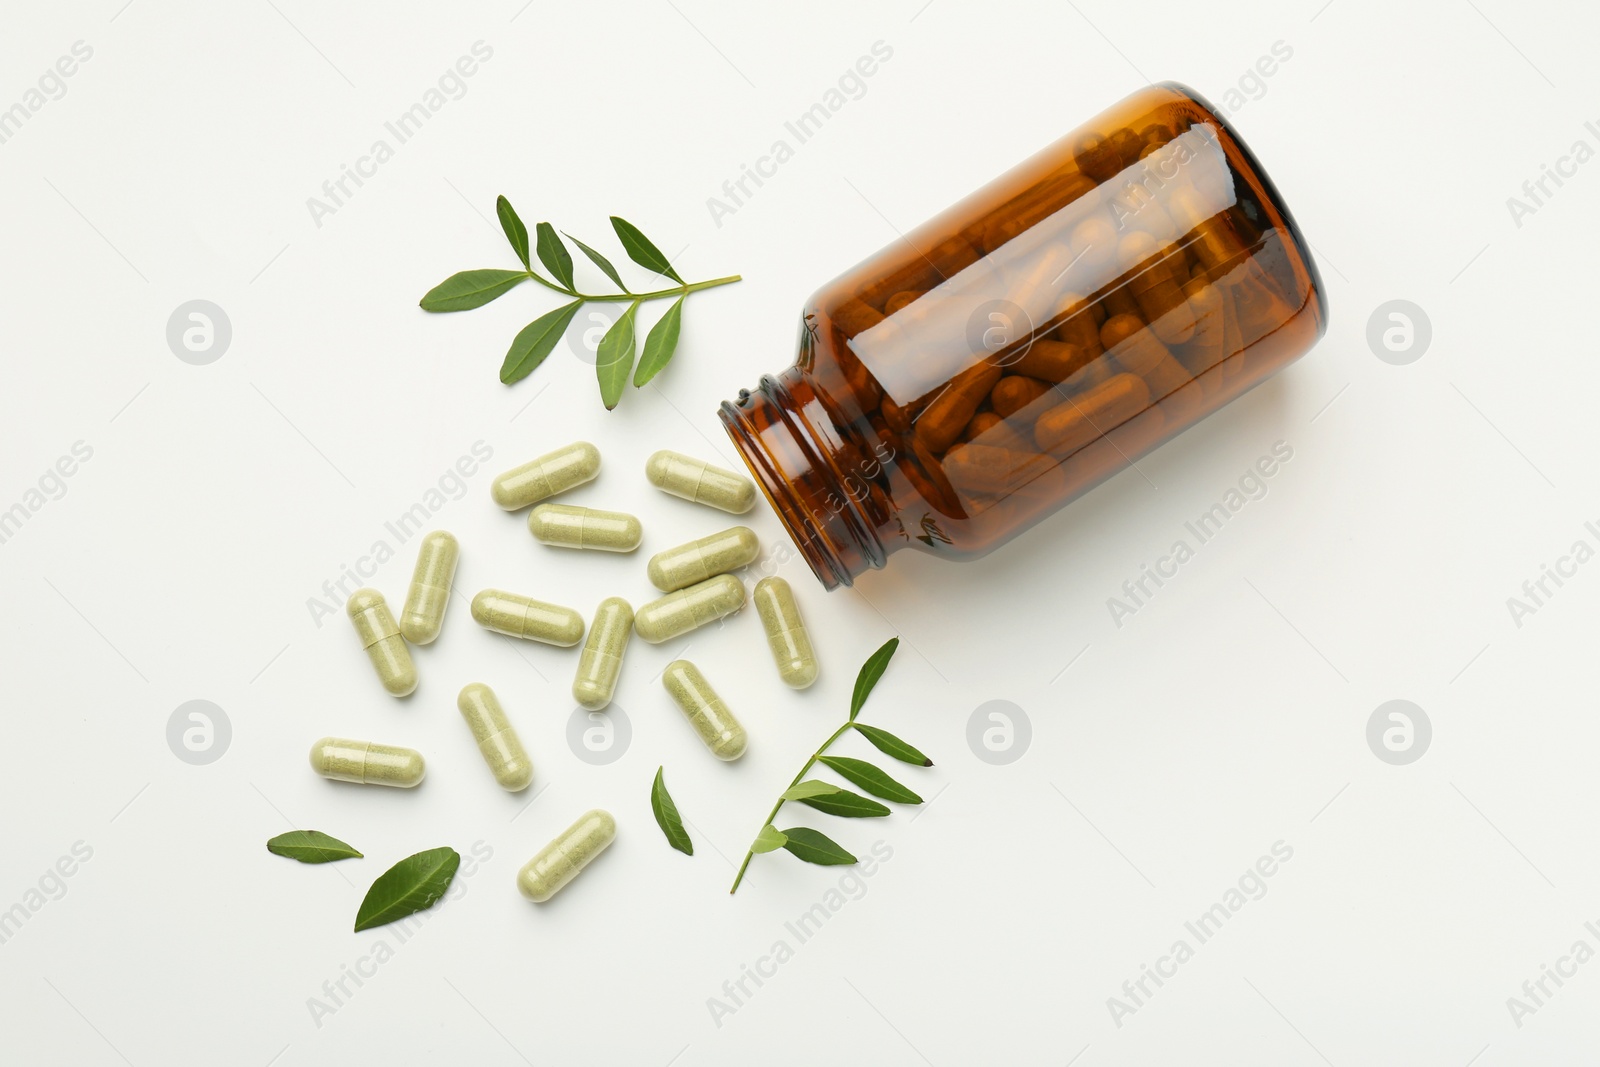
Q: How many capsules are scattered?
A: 14